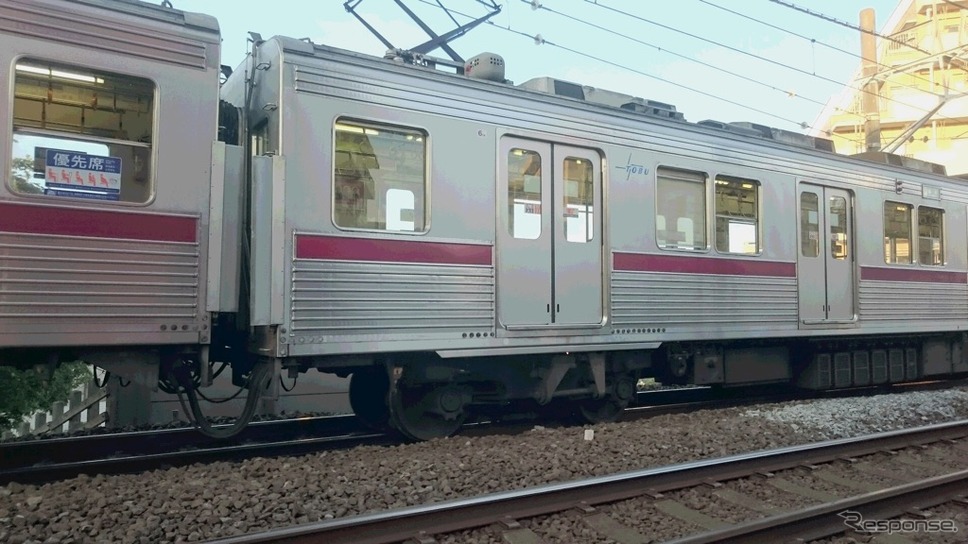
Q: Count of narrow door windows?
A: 4